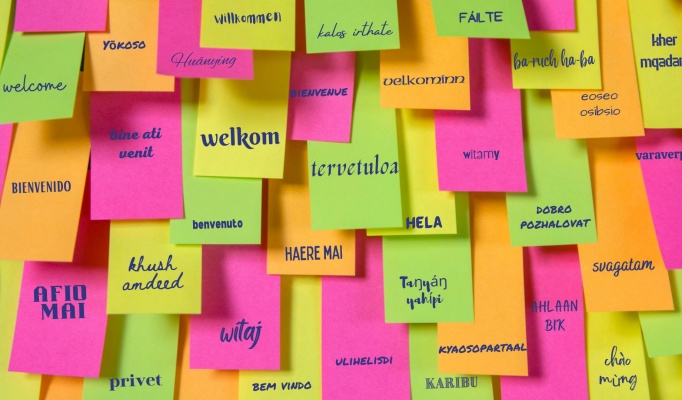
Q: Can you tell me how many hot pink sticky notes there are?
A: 12